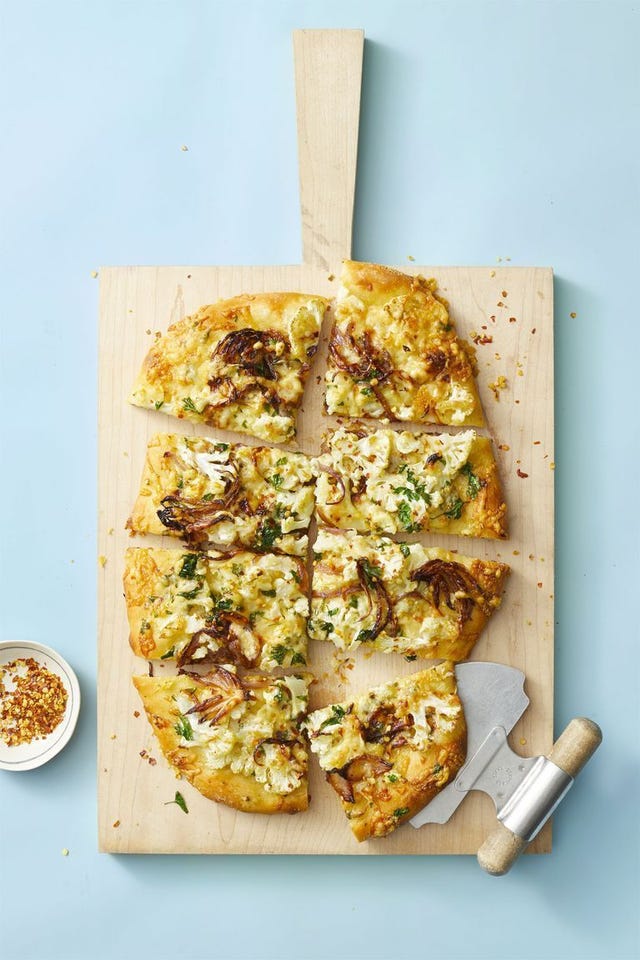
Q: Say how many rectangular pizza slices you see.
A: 4